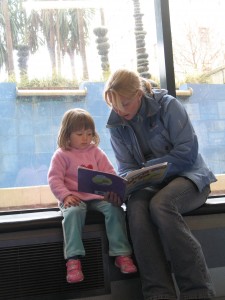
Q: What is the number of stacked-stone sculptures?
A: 3